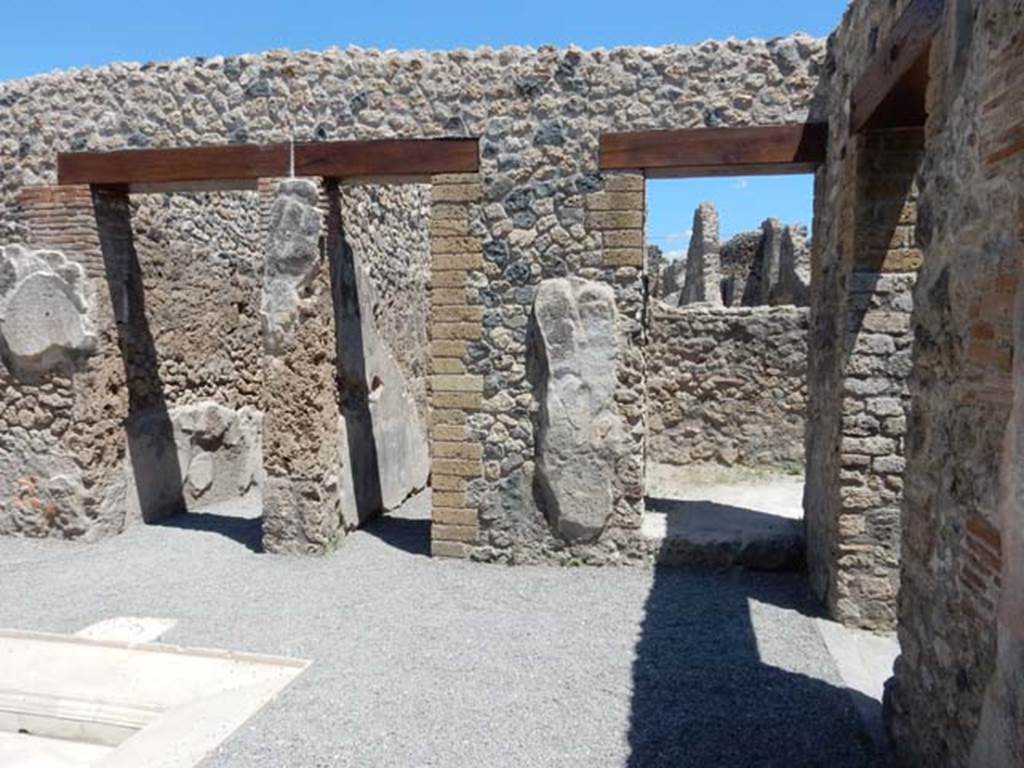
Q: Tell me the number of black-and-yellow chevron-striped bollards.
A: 0